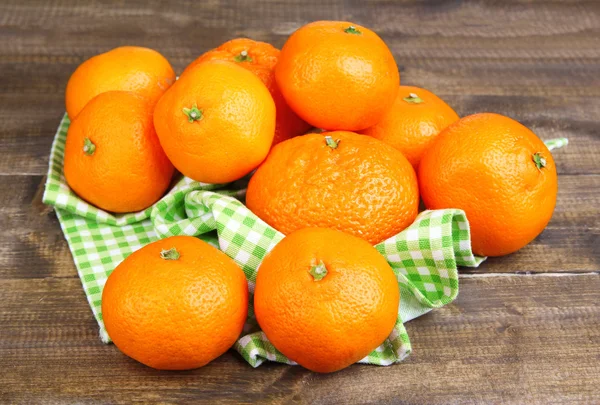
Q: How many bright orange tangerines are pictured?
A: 10